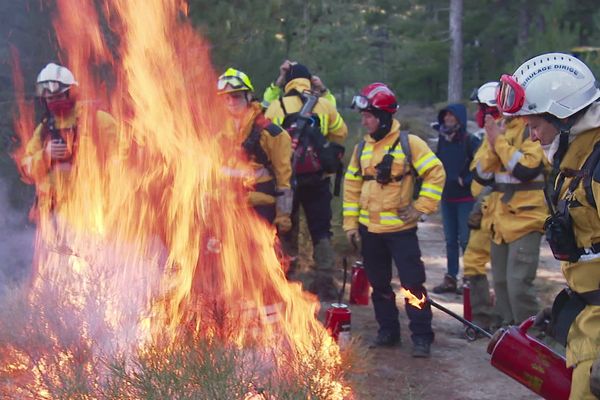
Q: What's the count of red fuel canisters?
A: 4